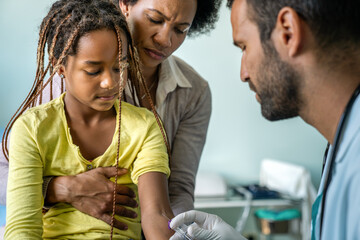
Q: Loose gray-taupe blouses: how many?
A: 1